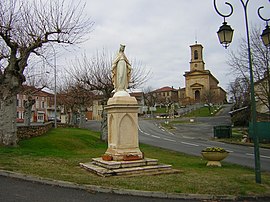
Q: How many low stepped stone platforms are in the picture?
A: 1